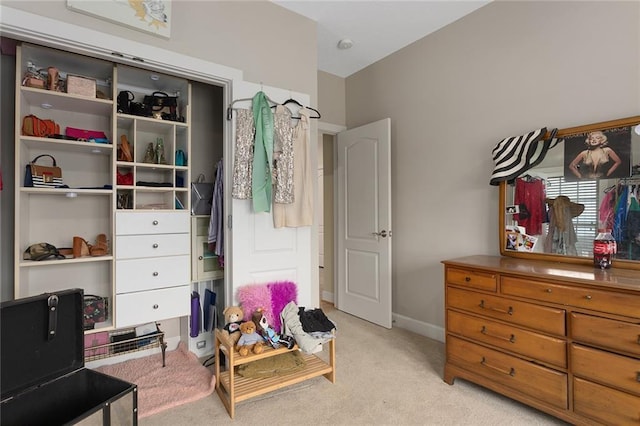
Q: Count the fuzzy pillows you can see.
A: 2